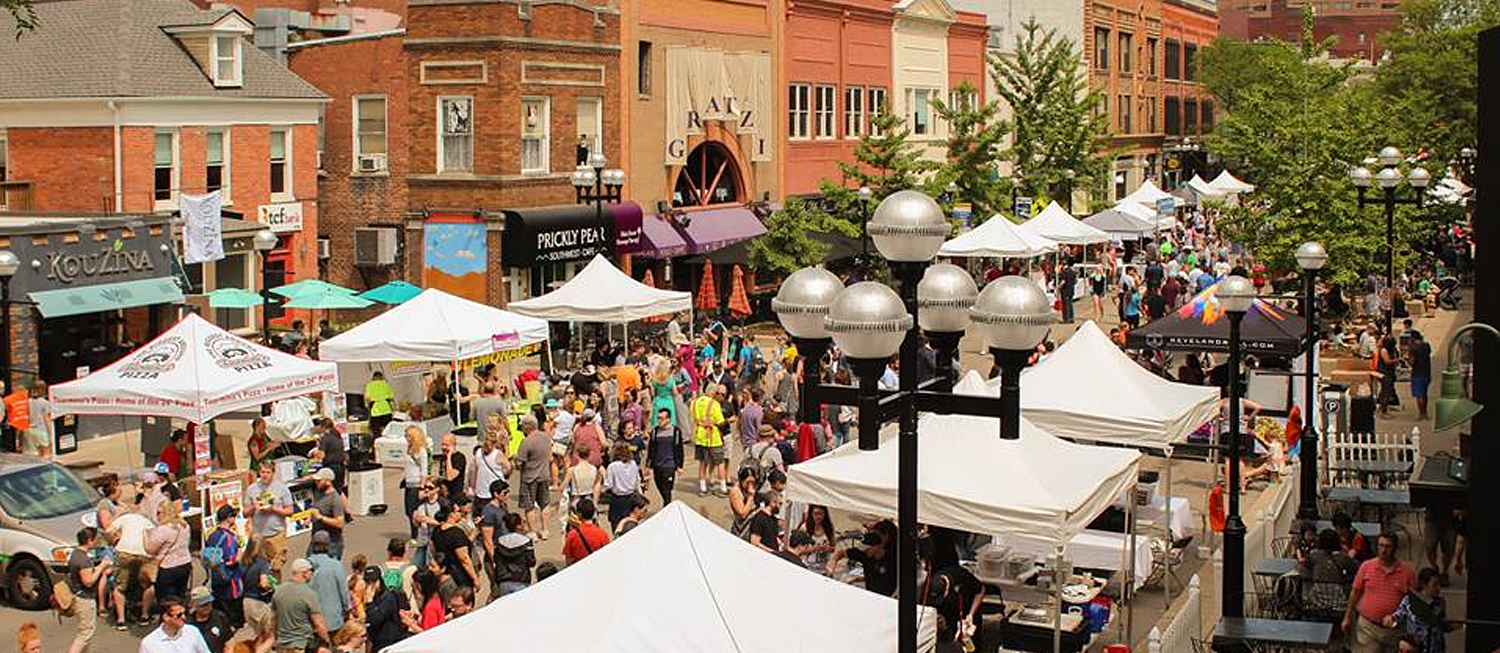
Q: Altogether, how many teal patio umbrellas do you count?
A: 4